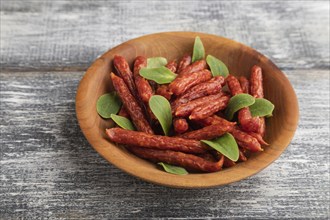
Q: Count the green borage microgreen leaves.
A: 11